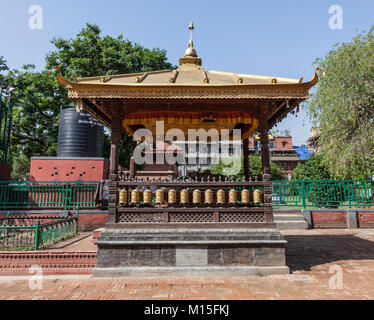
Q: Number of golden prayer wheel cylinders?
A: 12